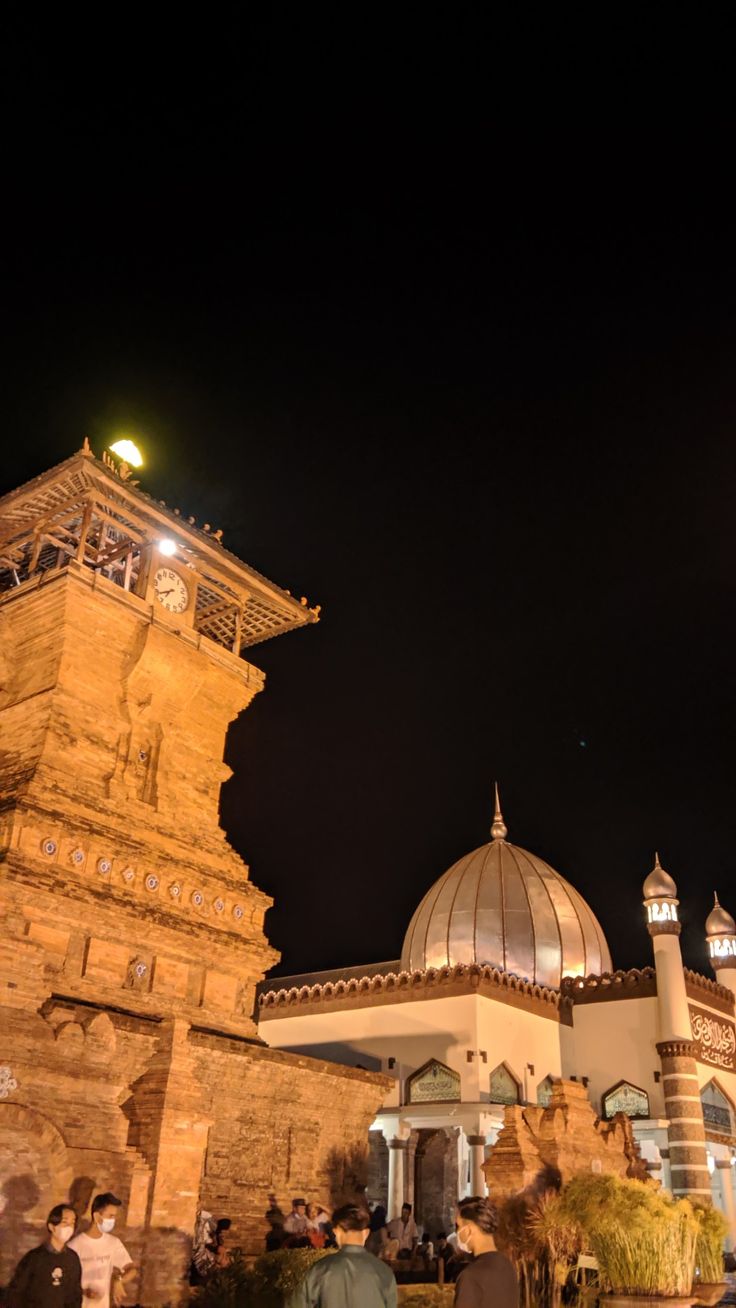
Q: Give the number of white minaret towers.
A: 2